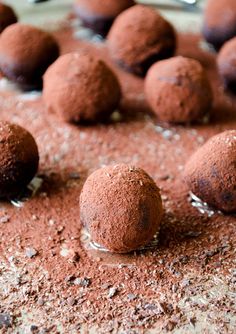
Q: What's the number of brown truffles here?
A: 11